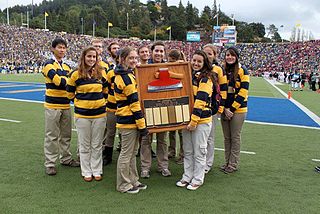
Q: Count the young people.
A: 11